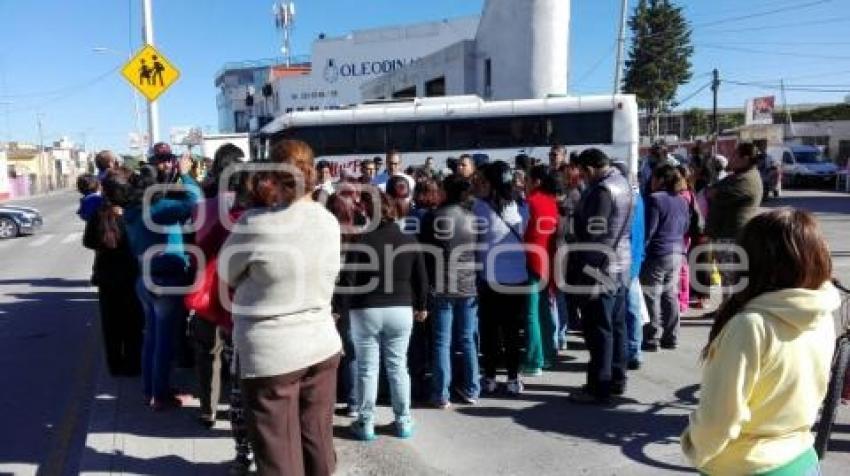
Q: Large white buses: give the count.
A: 1